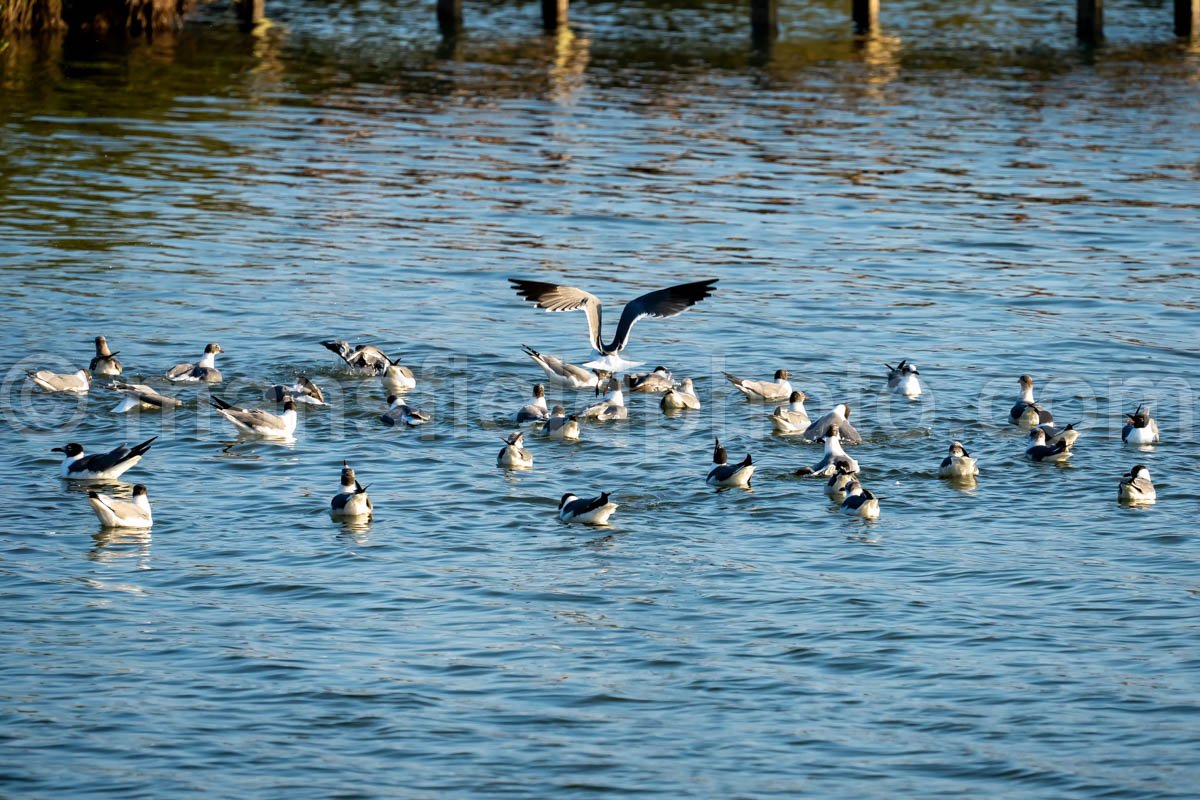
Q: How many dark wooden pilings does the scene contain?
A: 7